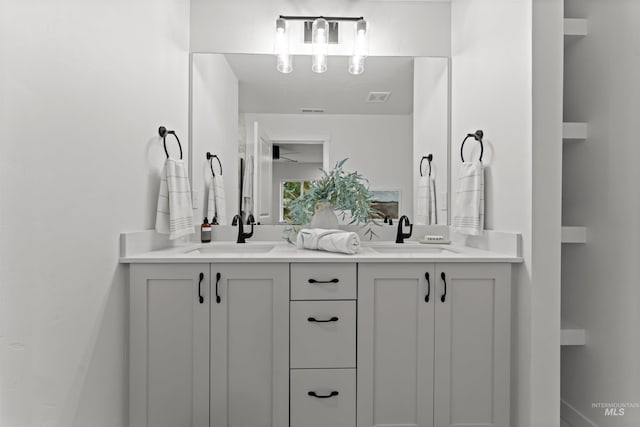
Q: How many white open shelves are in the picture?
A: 4